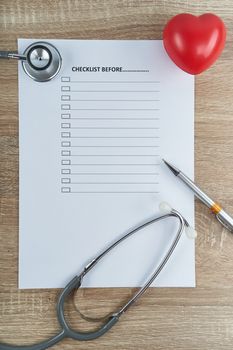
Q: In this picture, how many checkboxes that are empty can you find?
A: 13